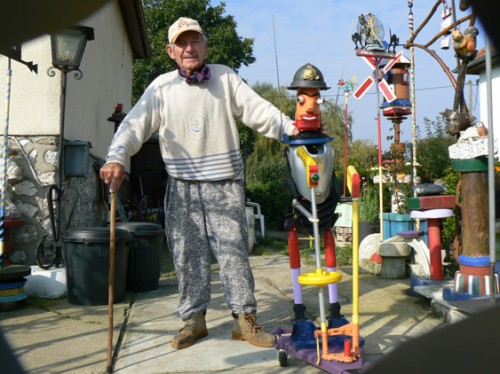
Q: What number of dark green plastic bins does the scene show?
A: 2